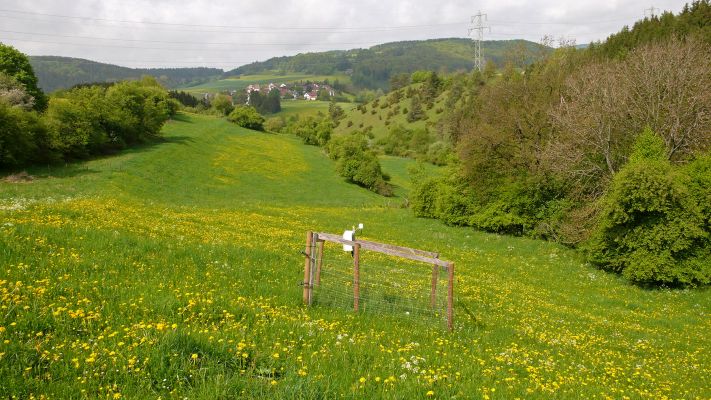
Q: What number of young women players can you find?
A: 0